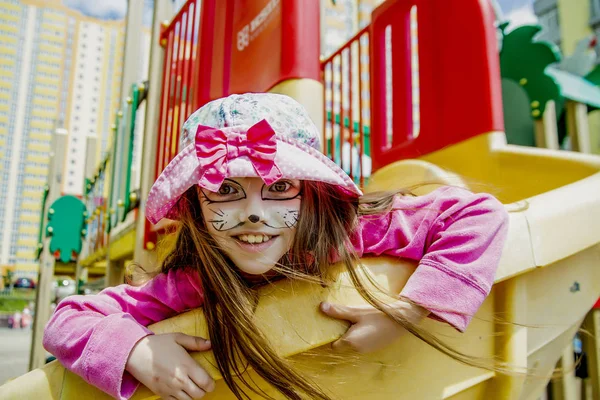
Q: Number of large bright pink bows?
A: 1